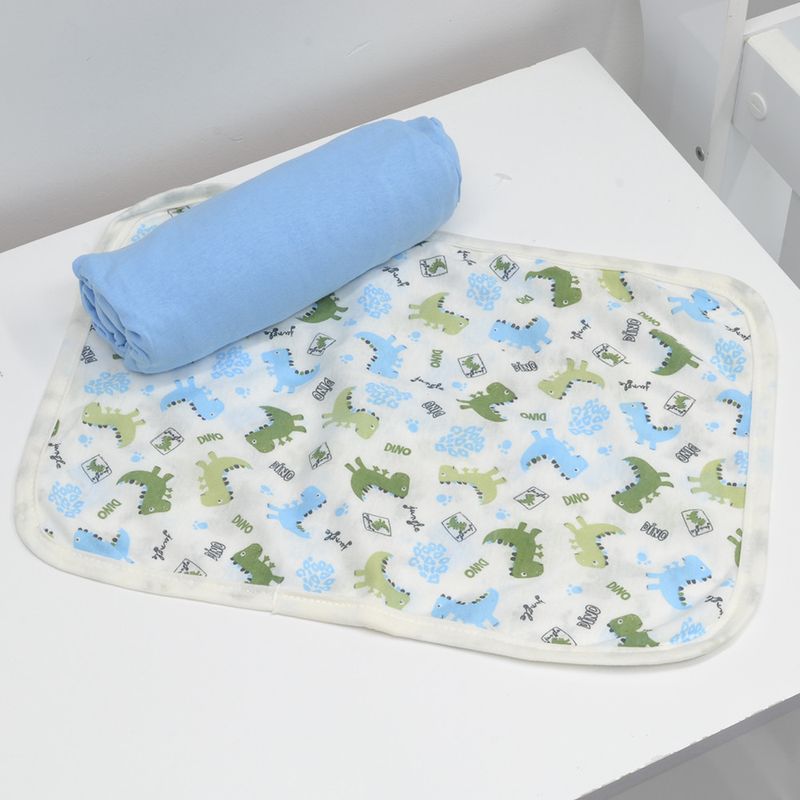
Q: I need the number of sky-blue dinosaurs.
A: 12